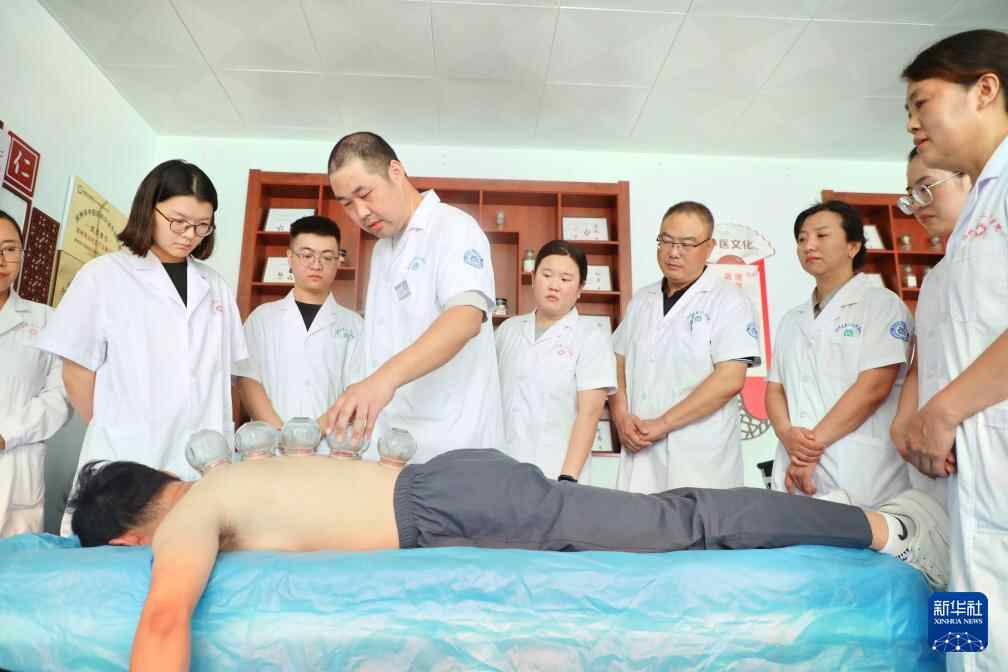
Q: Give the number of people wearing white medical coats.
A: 9